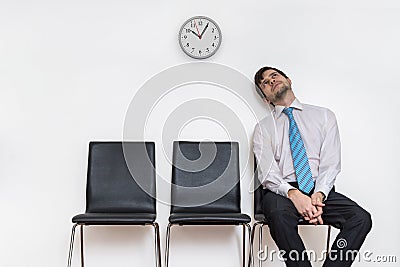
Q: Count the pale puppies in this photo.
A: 0